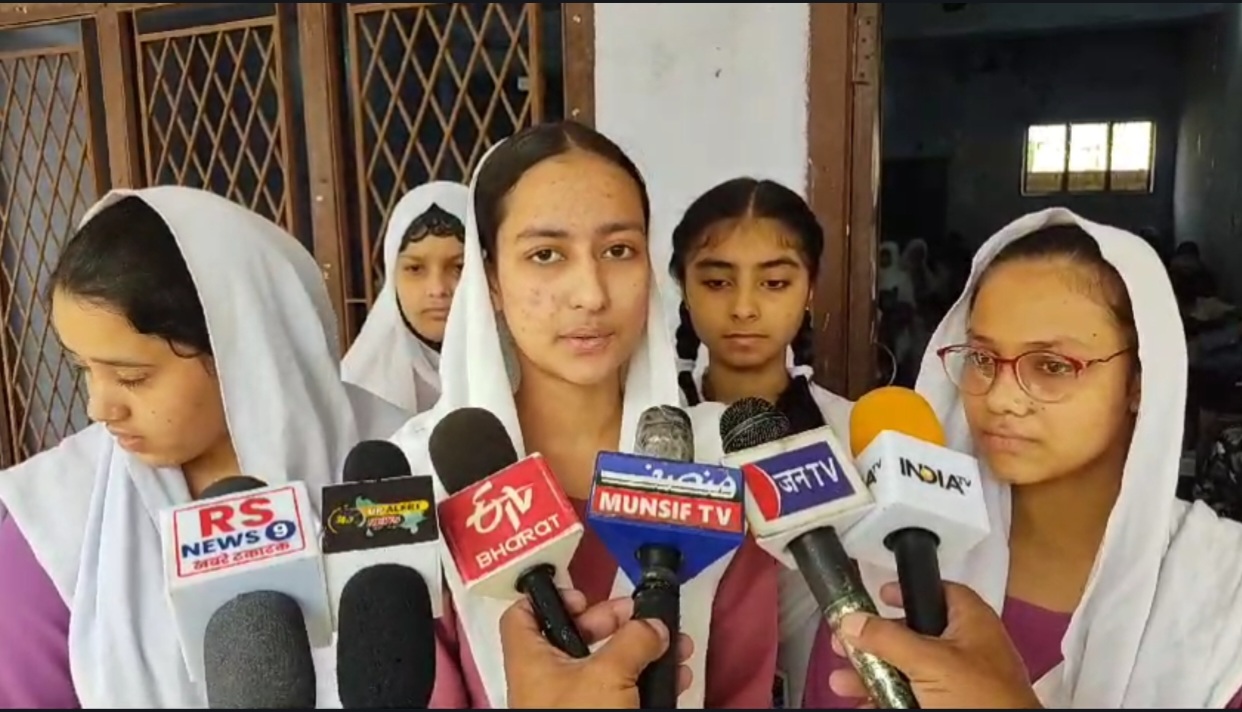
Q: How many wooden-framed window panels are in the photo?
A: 3